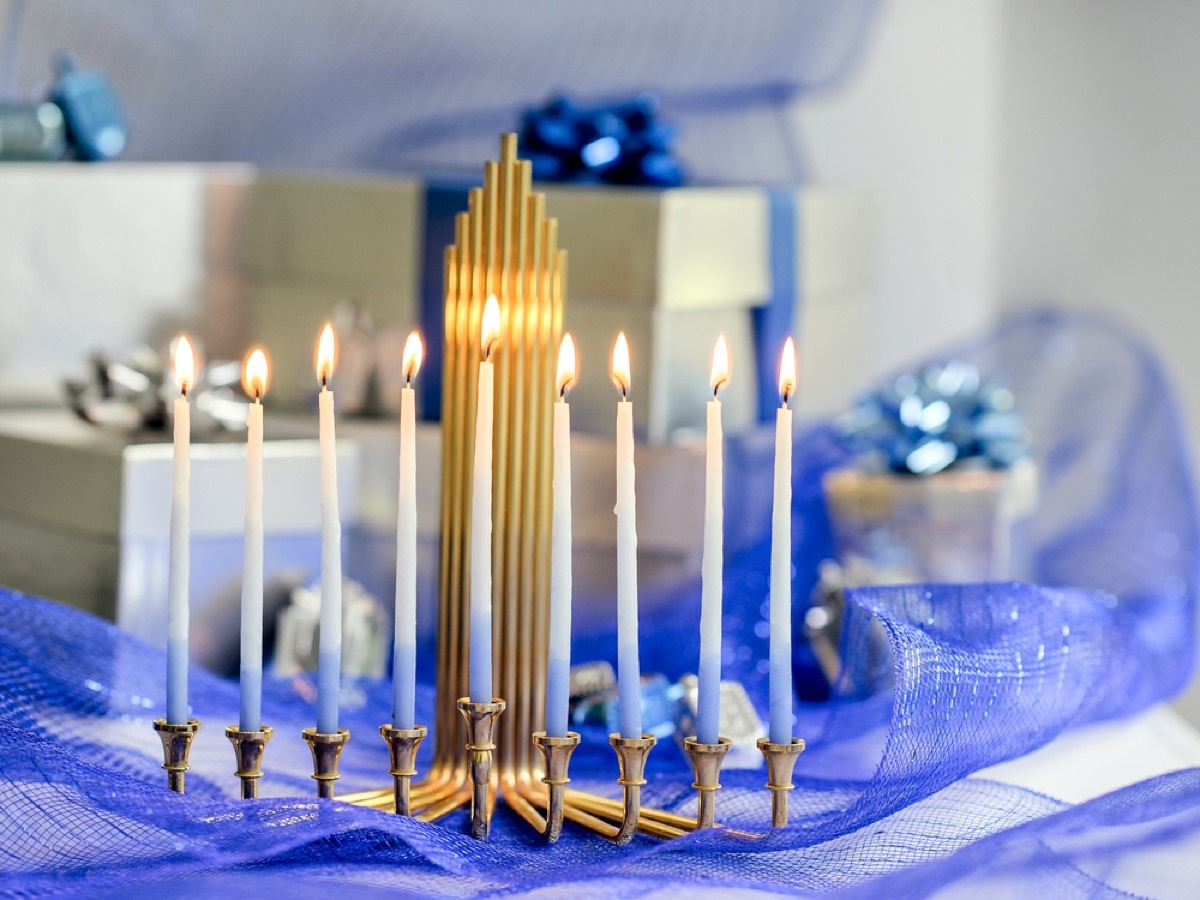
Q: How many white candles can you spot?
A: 9